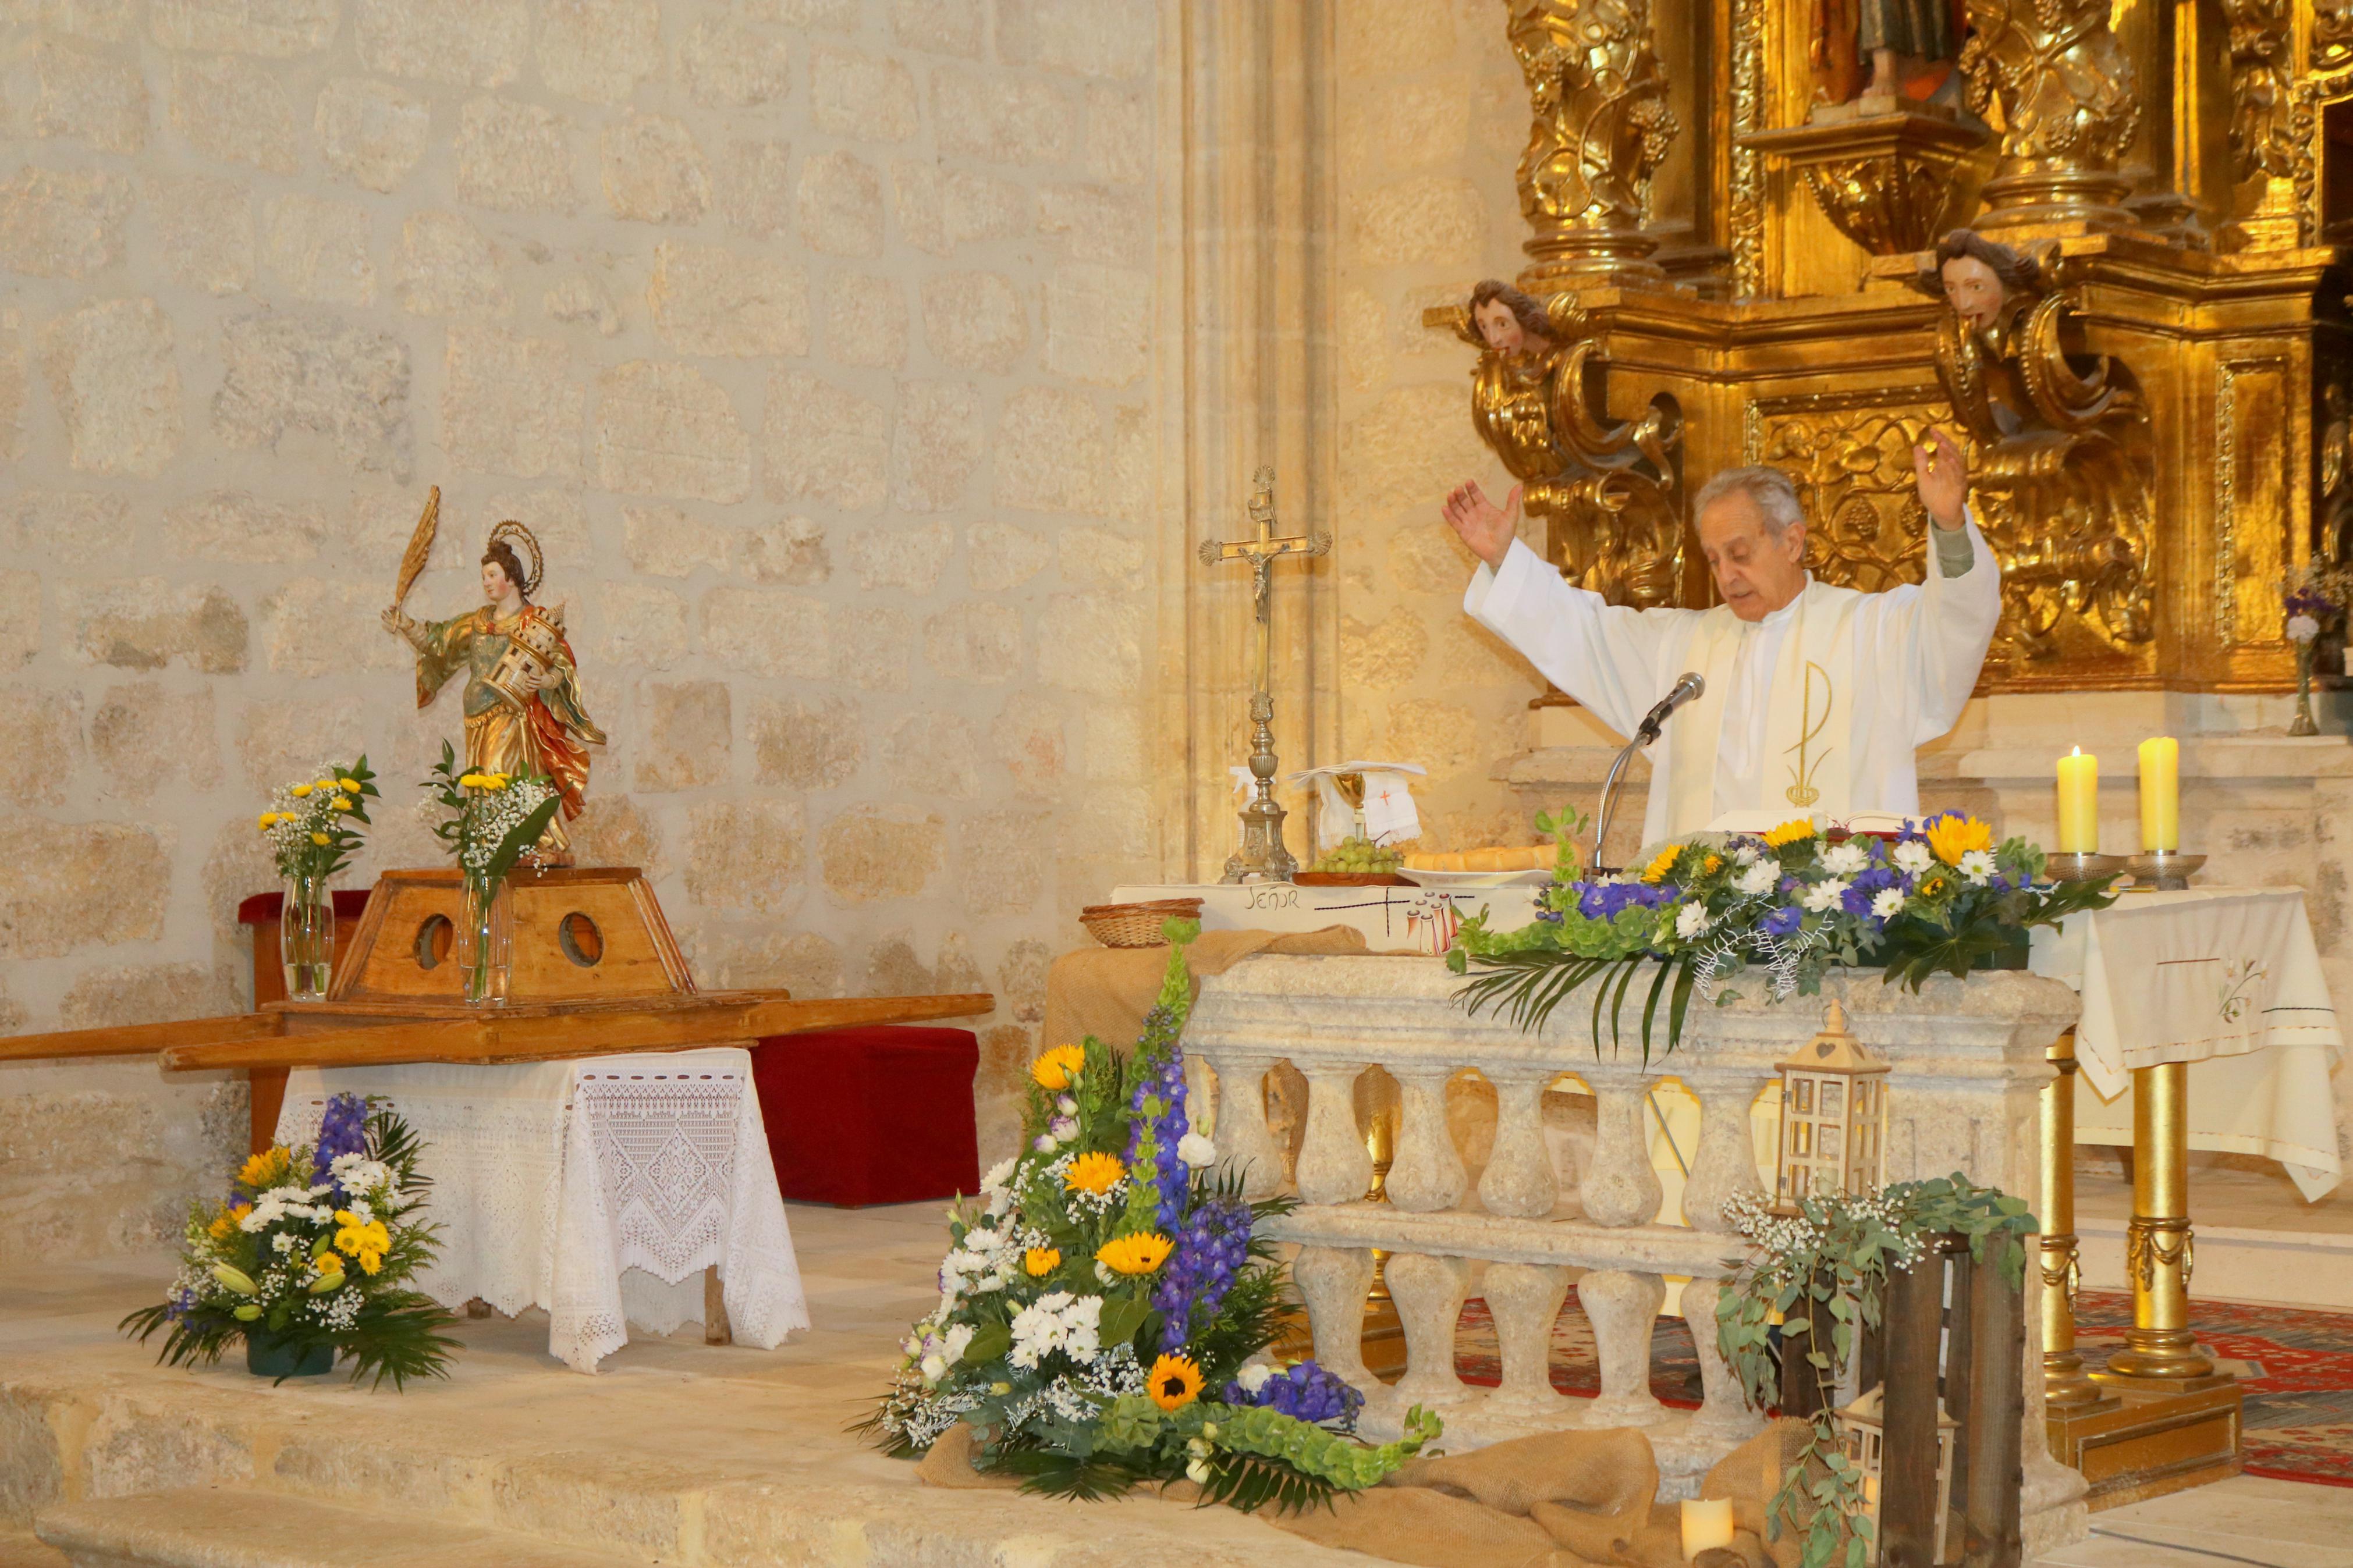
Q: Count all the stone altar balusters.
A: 11